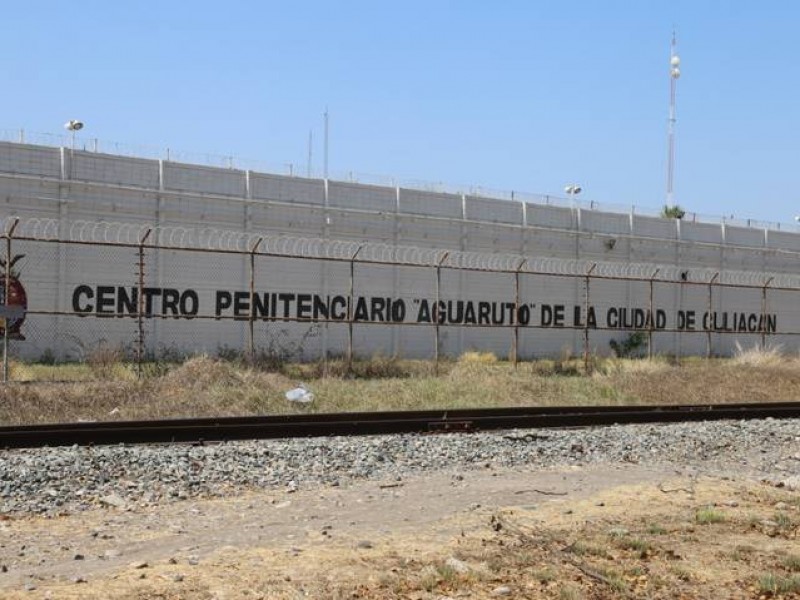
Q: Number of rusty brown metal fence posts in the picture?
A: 10